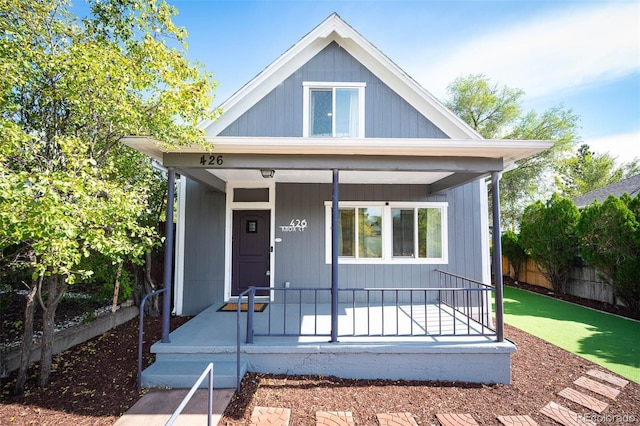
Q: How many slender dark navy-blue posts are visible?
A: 3